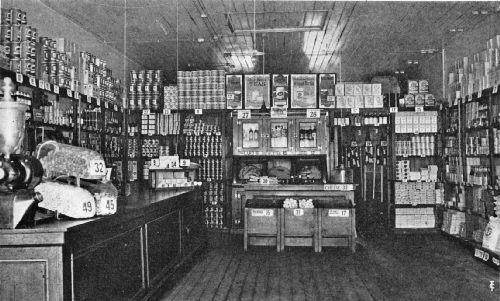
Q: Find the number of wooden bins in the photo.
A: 3